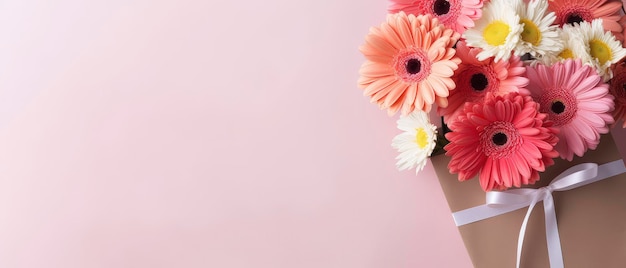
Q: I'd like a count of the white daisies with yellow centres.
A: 5